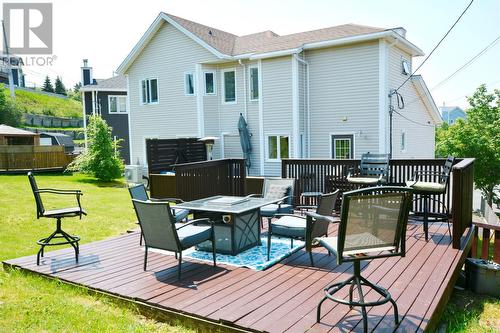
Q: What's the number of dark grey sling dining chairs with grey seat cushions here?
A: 4